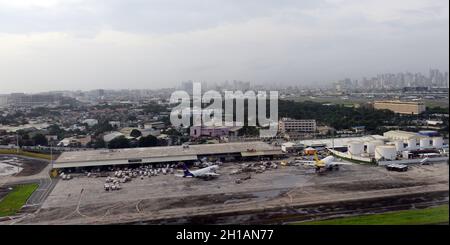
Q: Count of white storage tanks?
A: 7